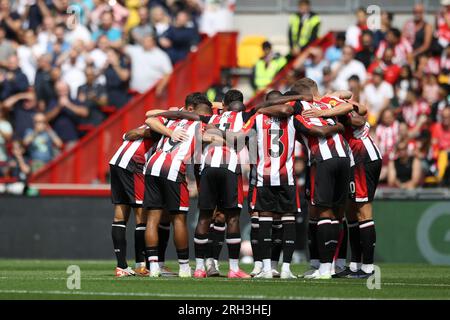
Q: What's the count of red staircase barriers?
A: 2